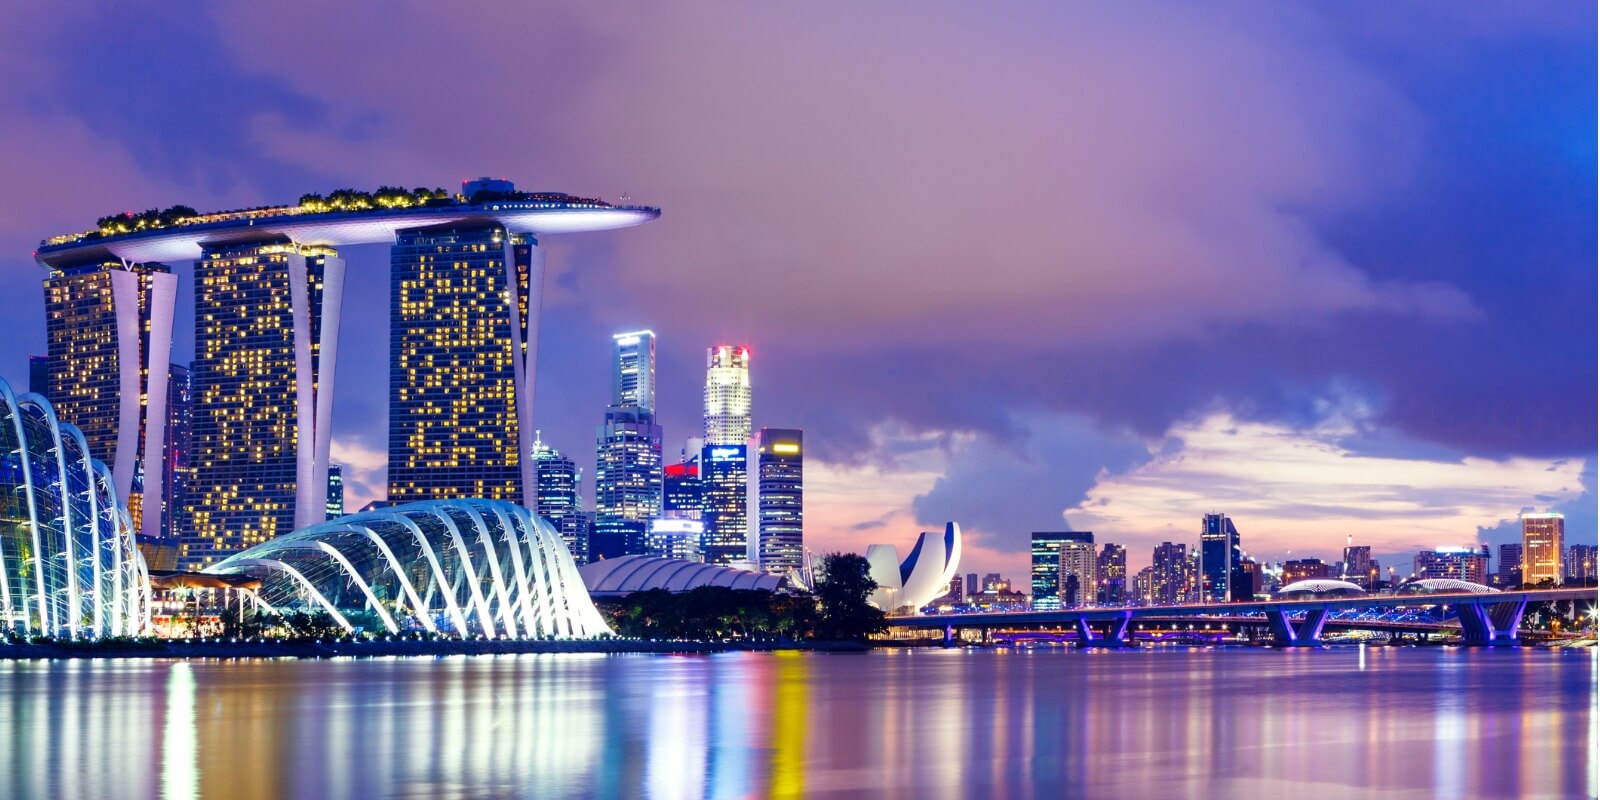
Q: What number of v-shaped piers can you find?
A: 3